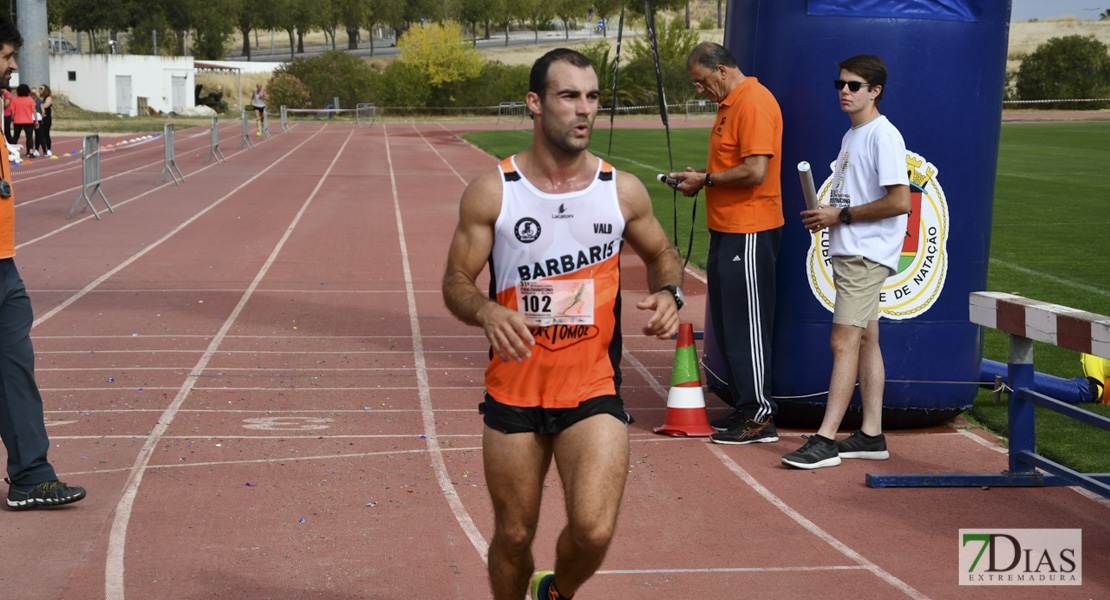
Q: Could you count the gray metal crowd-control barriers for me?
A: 9